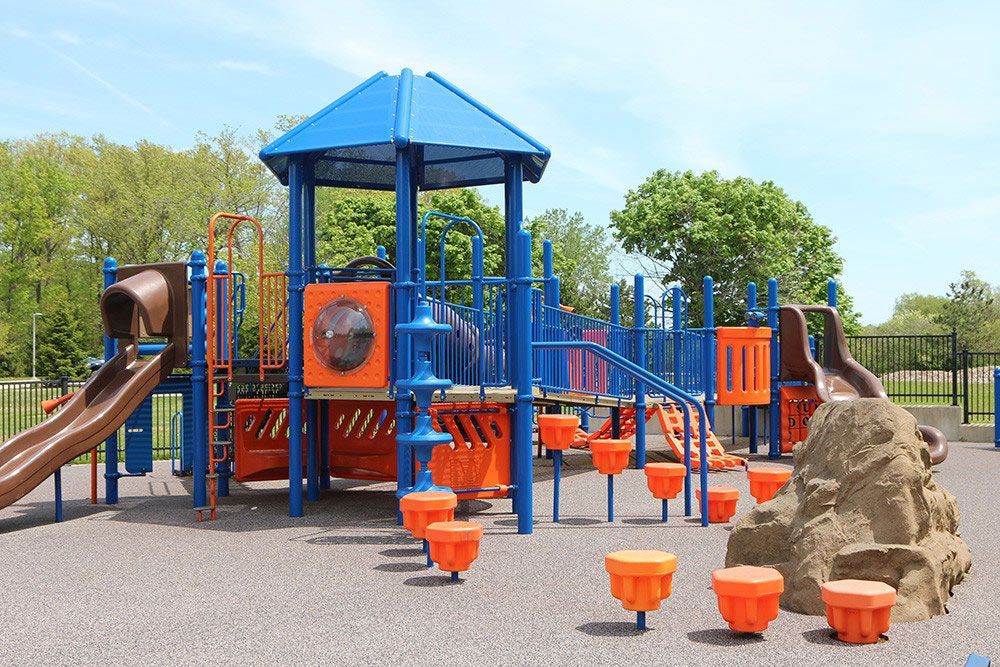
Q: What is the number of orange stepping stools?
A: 10